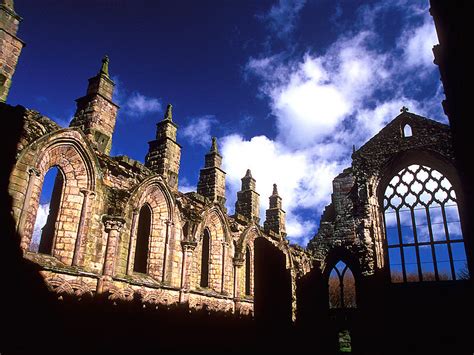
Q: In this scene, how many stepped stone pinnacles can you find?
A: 6